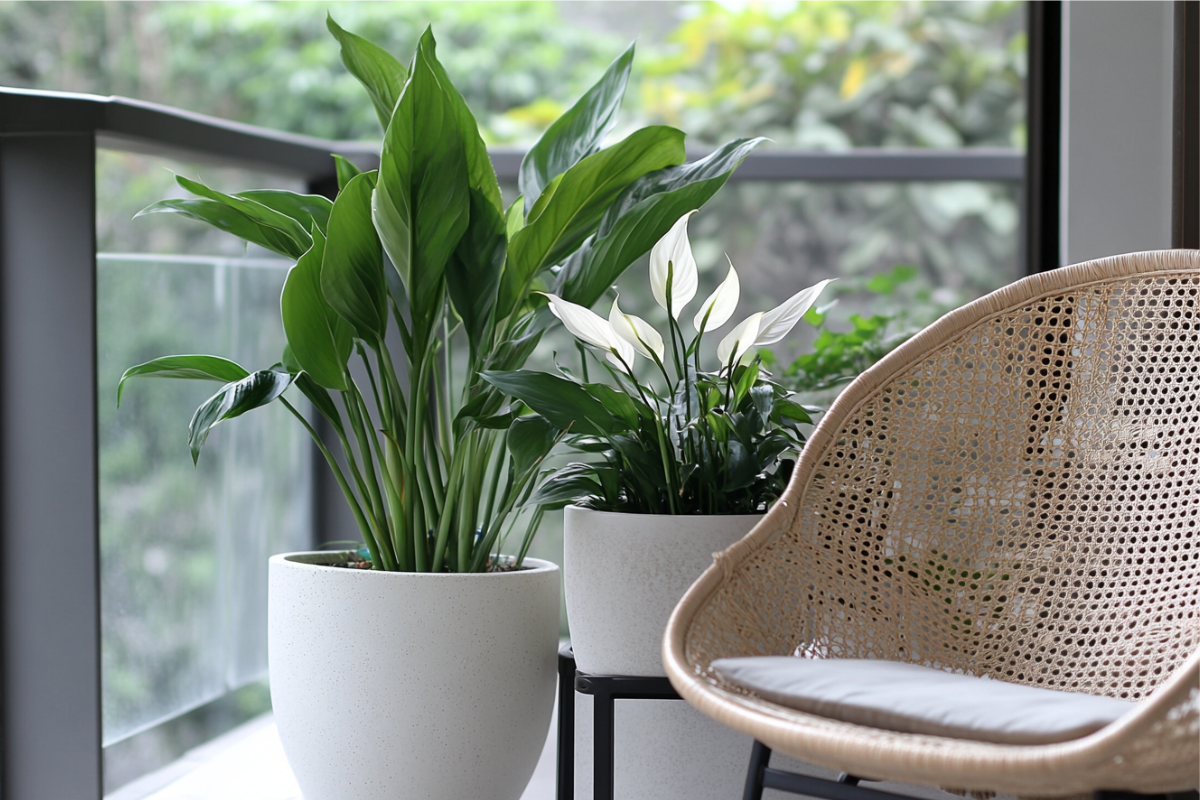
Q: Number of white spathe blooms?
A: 6